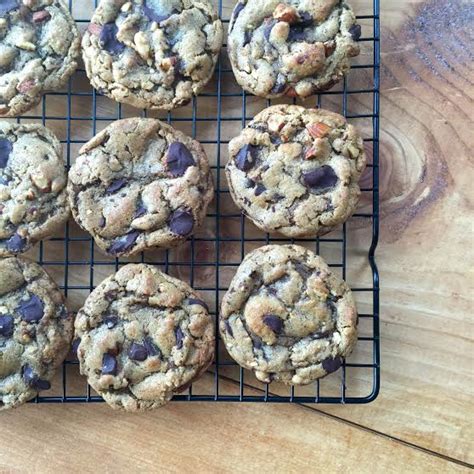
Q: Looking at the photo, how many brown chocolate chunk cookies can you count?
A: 9